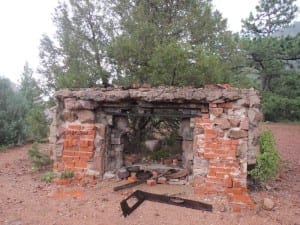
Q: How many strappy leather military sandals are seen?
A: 0